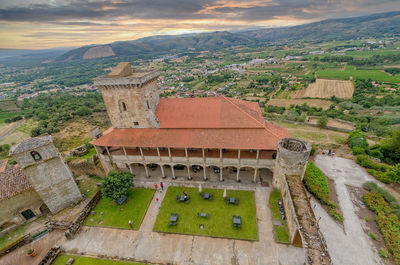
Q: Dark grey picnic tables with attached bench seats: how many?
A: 6